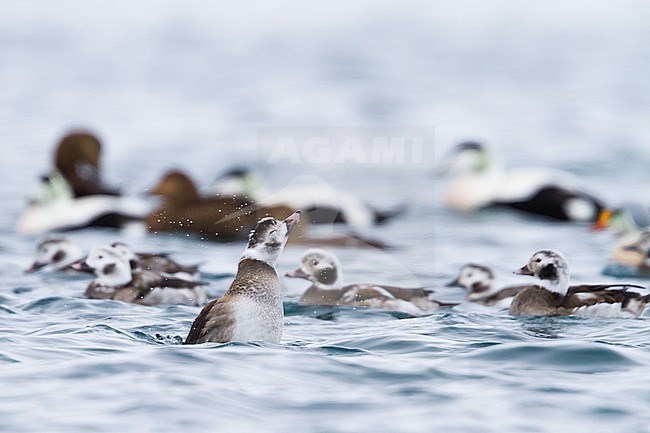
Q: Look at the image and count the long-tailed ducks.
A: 7